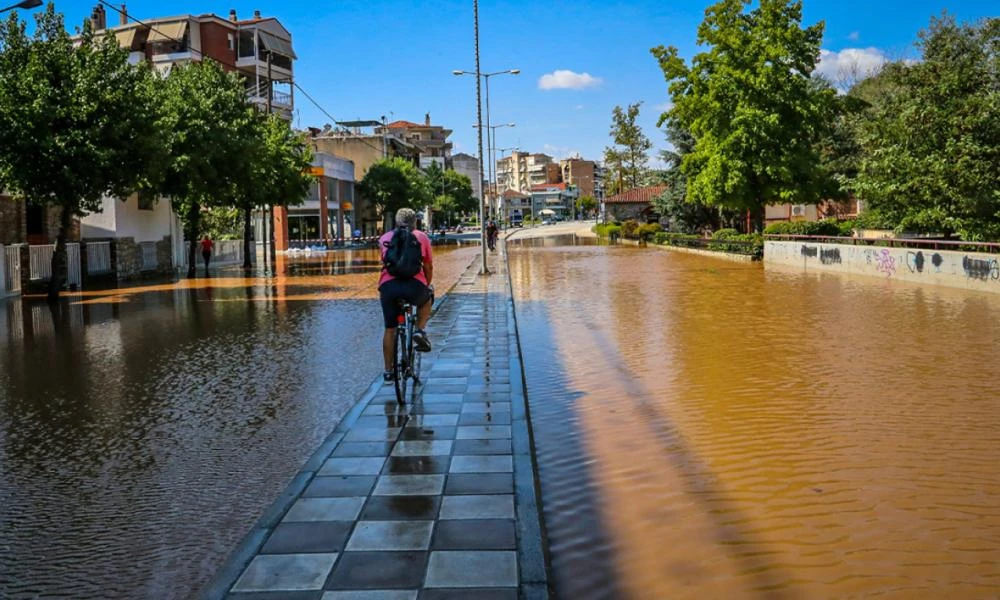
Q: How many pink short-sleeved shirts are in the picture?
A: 1